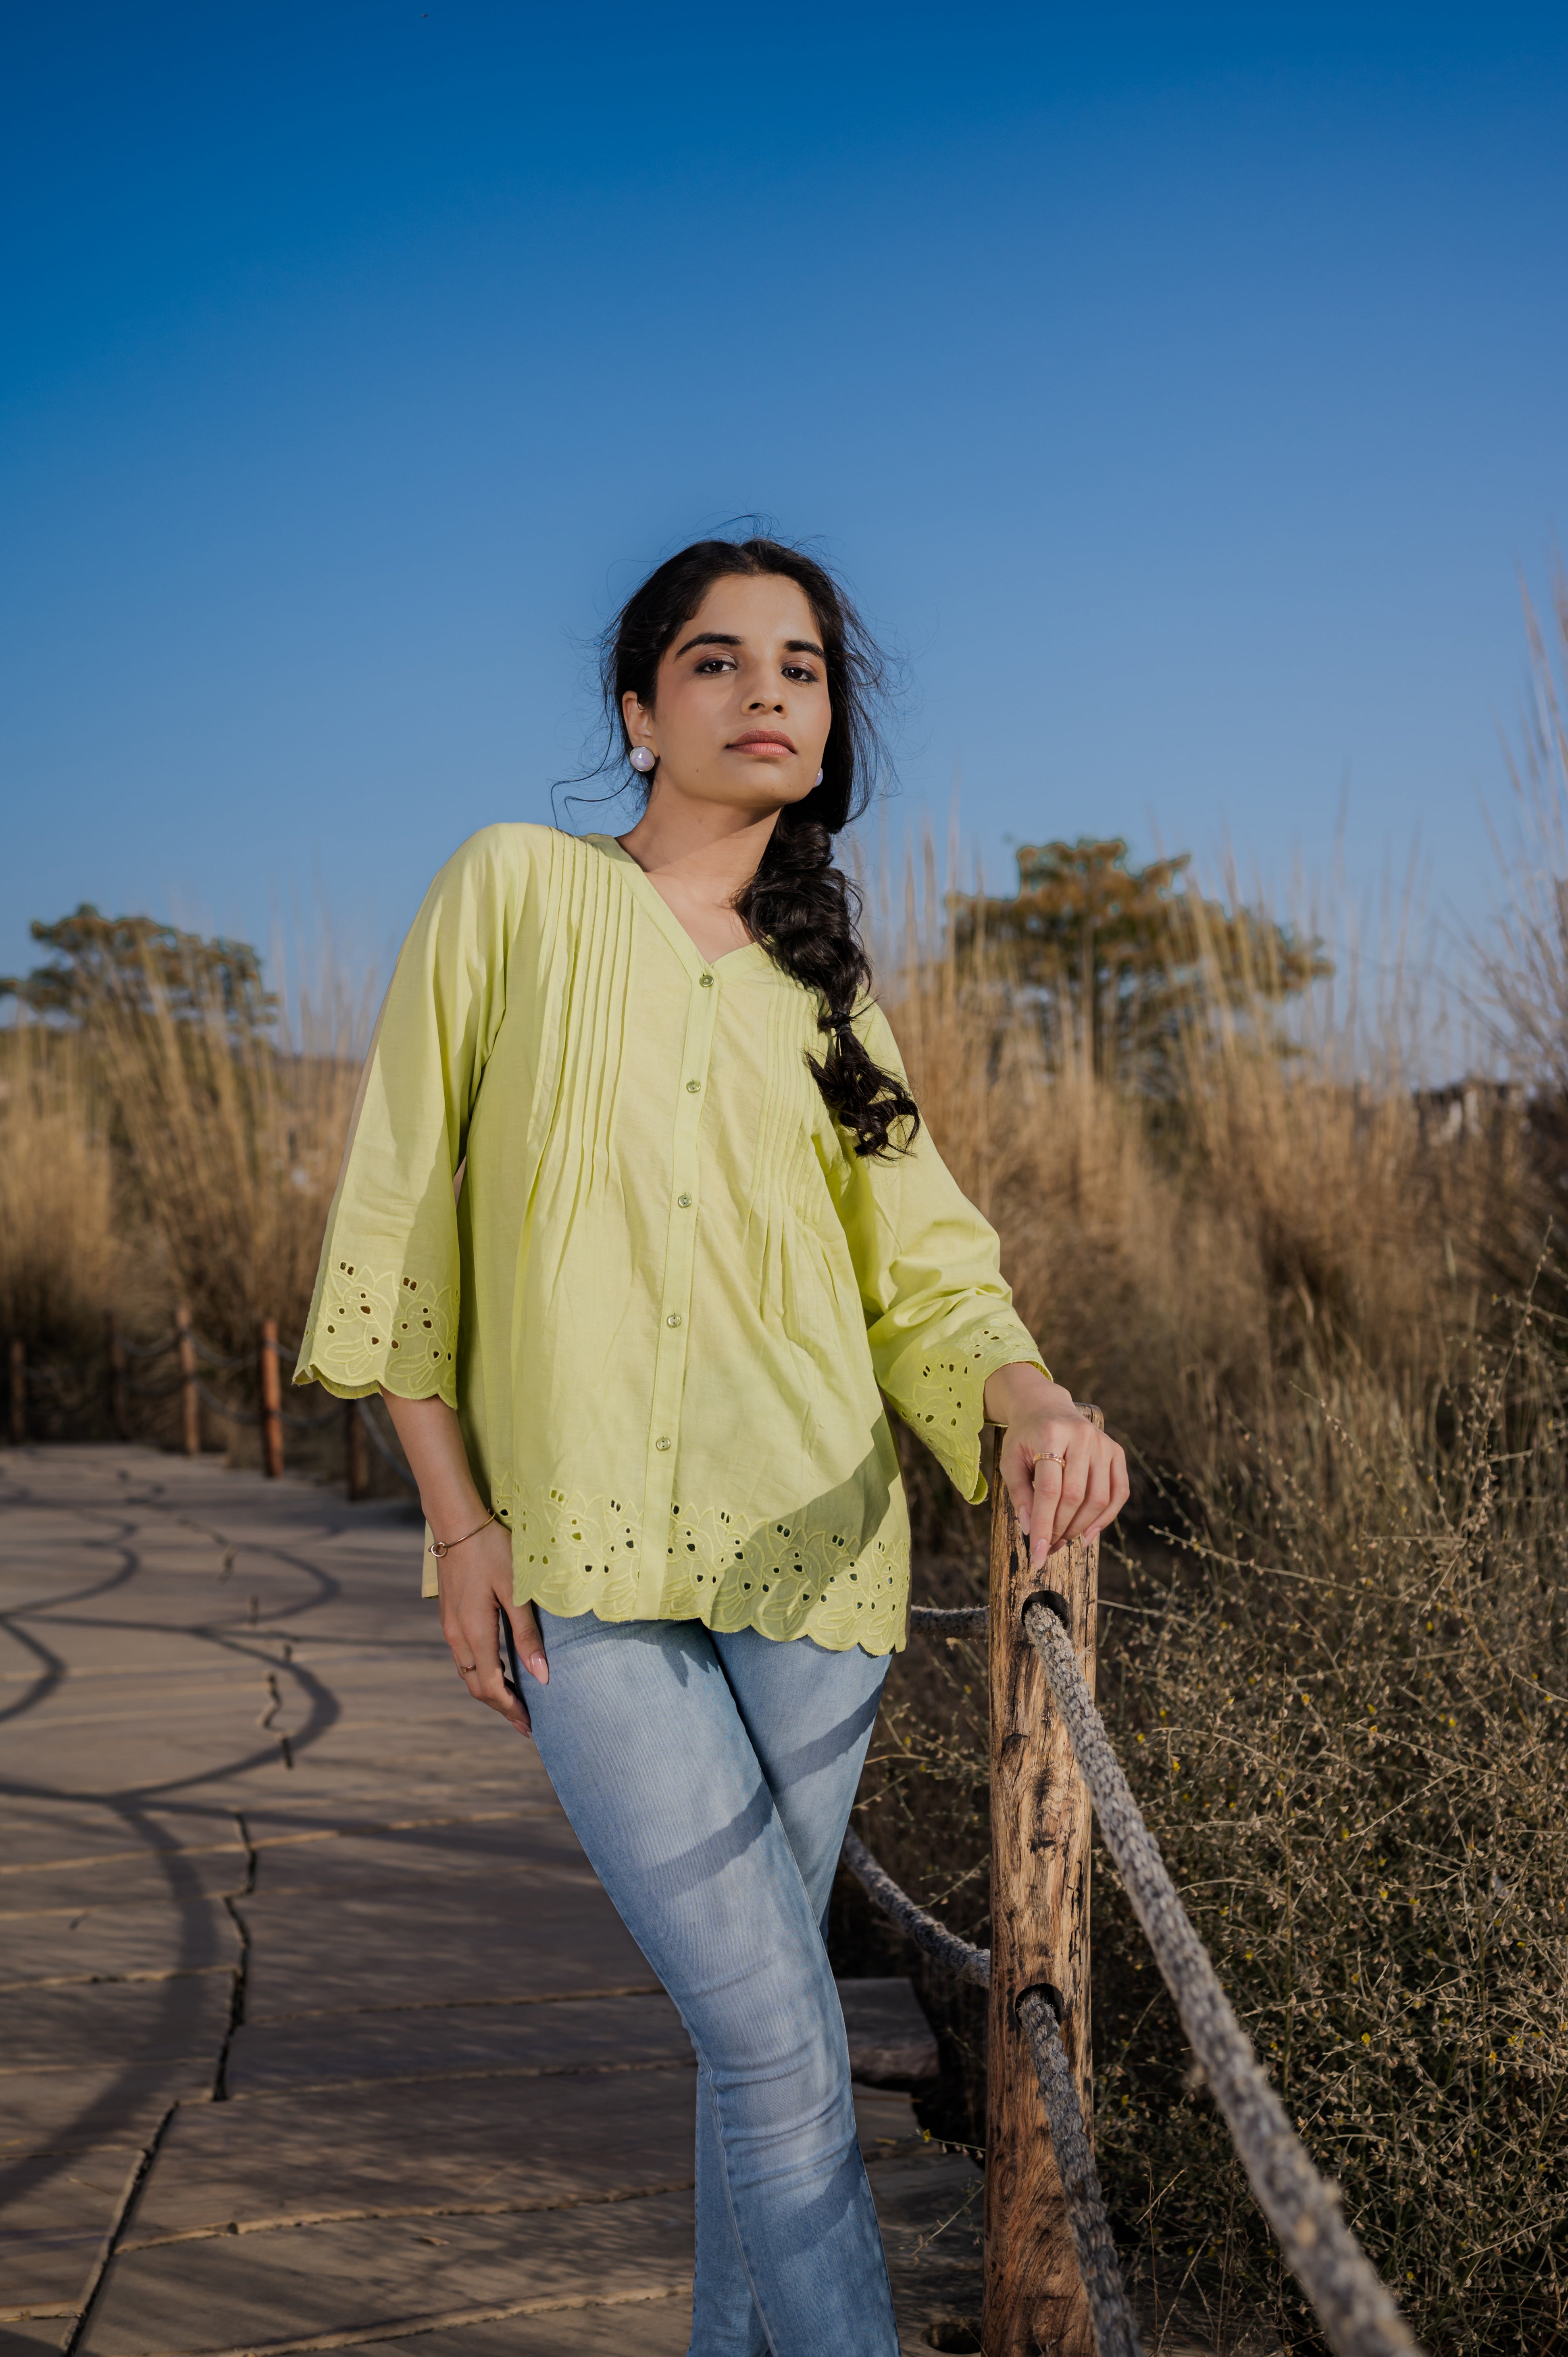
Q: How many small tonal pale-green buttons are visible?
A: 5